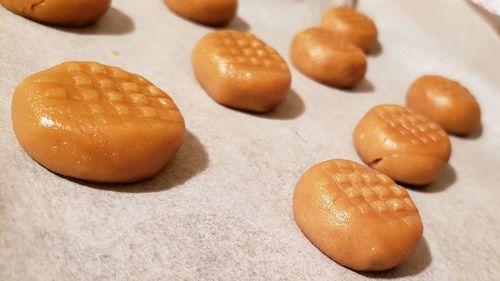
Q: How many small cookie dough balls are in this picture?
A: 9